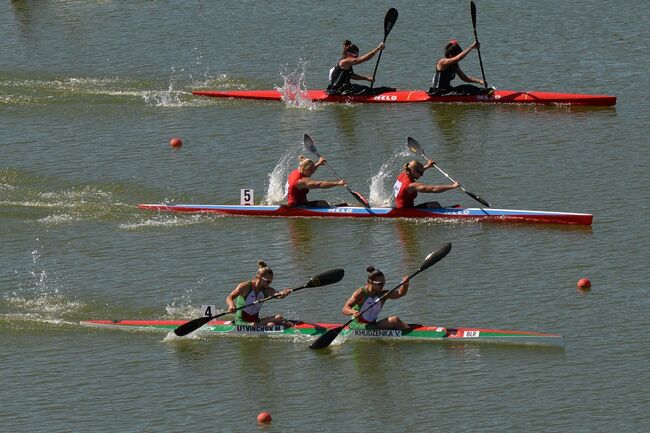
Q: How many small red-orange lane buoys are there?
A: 3